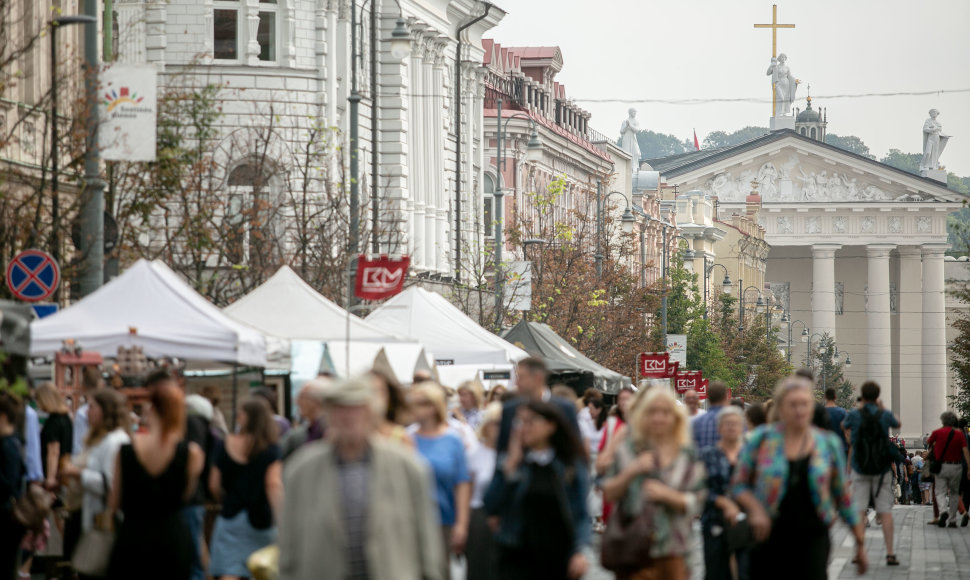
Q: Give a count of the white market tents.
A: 3